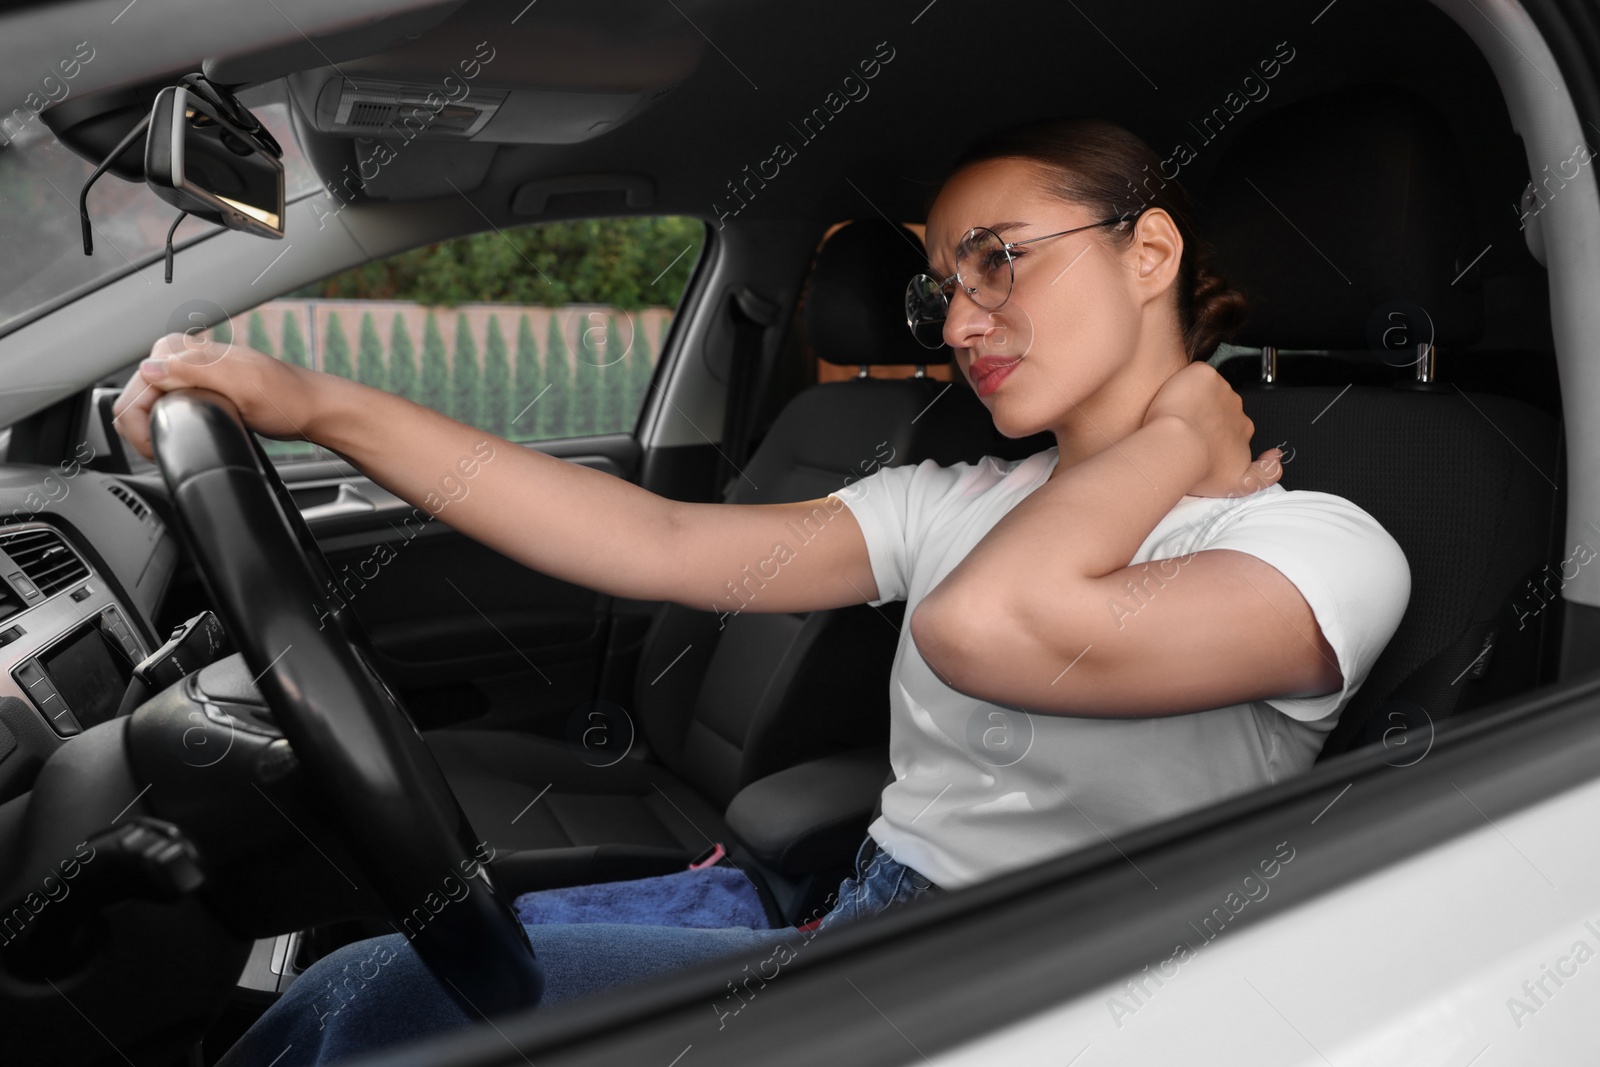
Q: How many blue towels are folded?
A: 1